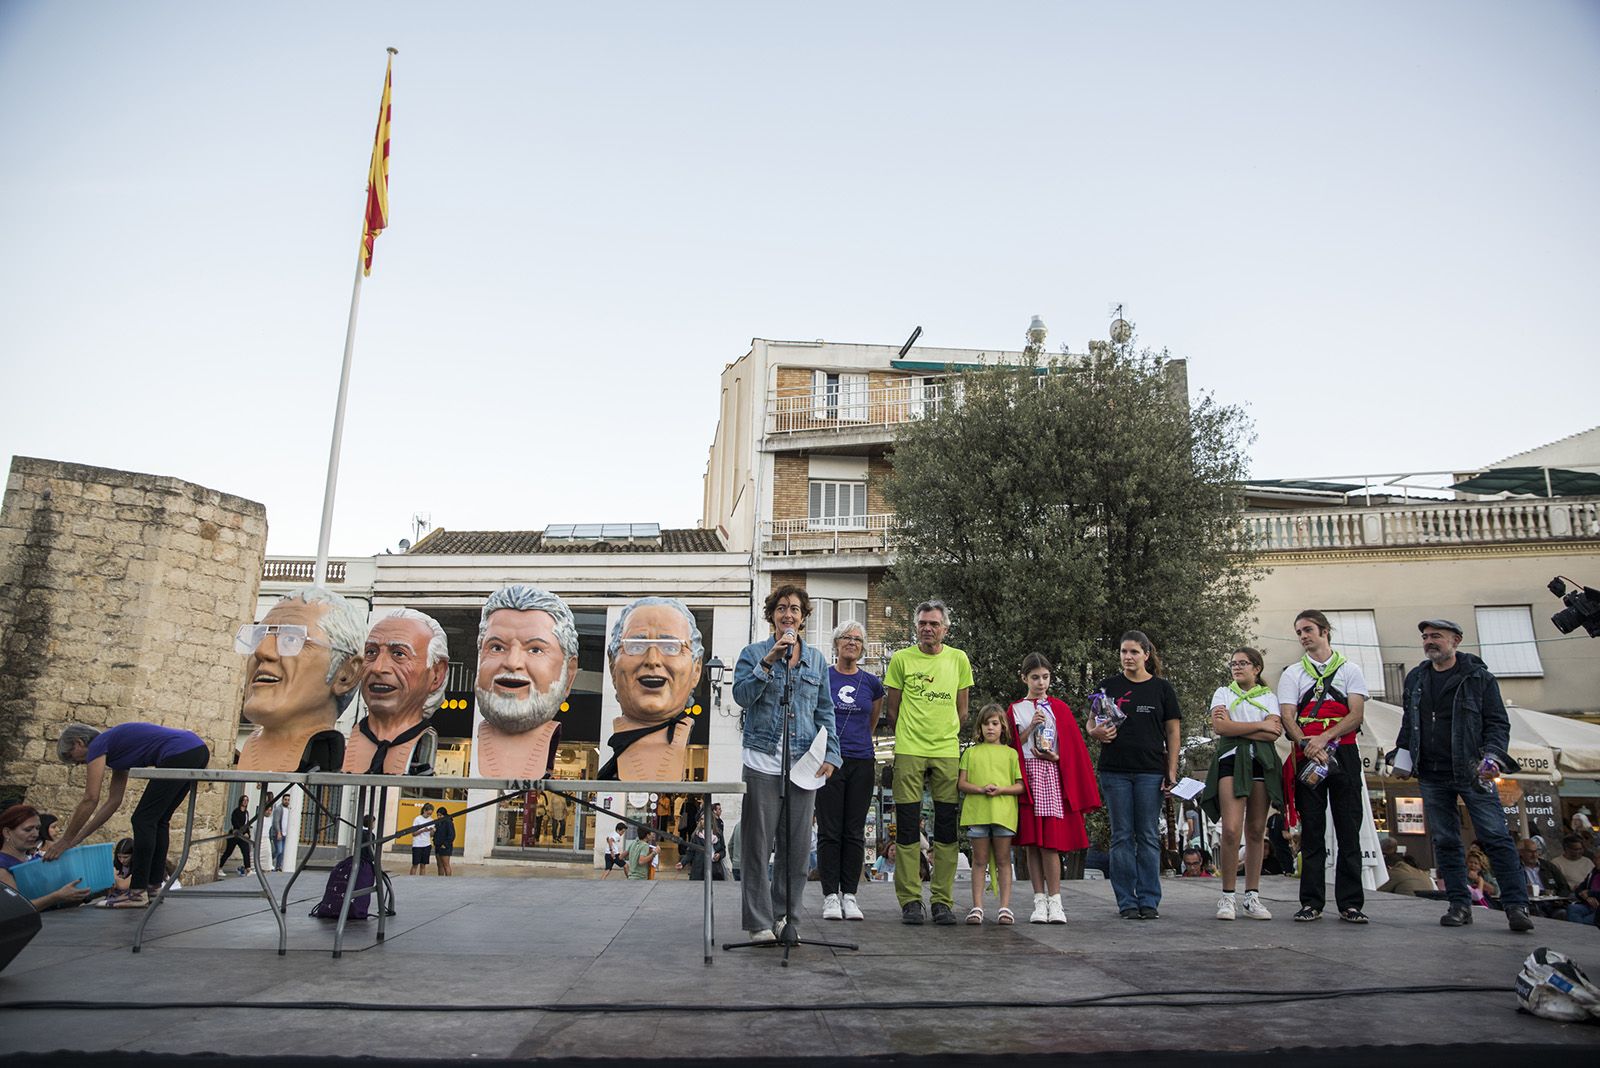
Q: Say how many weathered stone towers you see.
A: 1